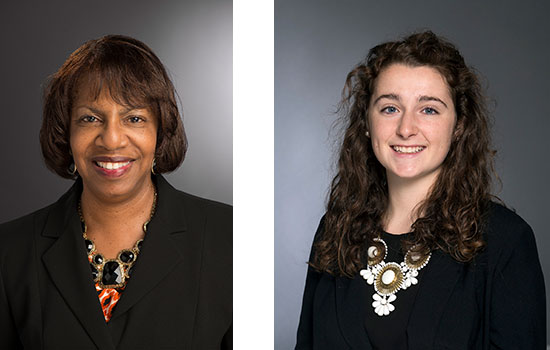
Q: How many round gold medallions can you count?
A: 3